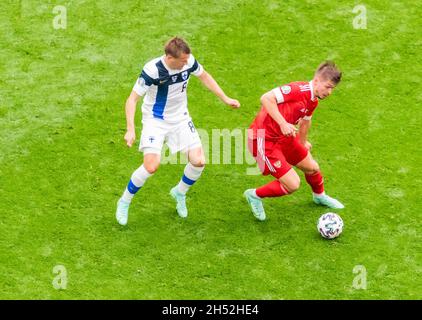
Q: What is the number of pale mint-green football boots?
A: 4